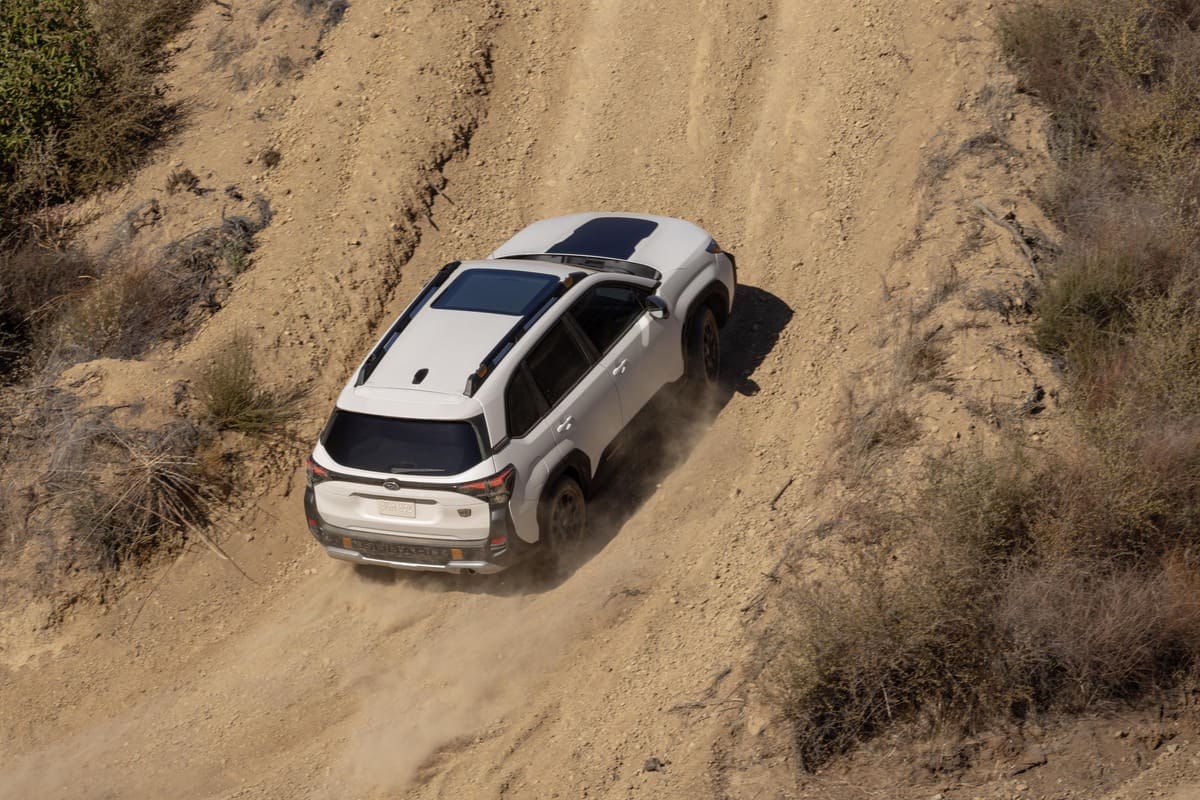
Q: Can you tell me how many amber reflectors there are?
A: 2